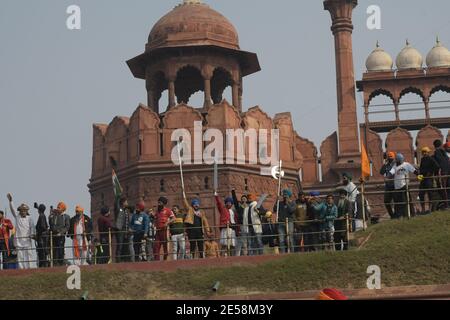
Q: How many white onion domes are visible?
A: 3